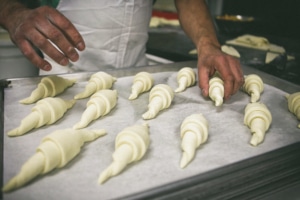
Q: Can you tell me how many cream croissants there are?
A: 14